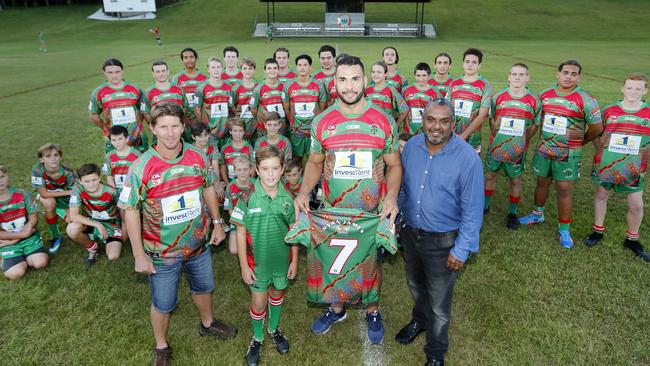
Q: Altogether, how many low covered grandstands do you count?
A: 1